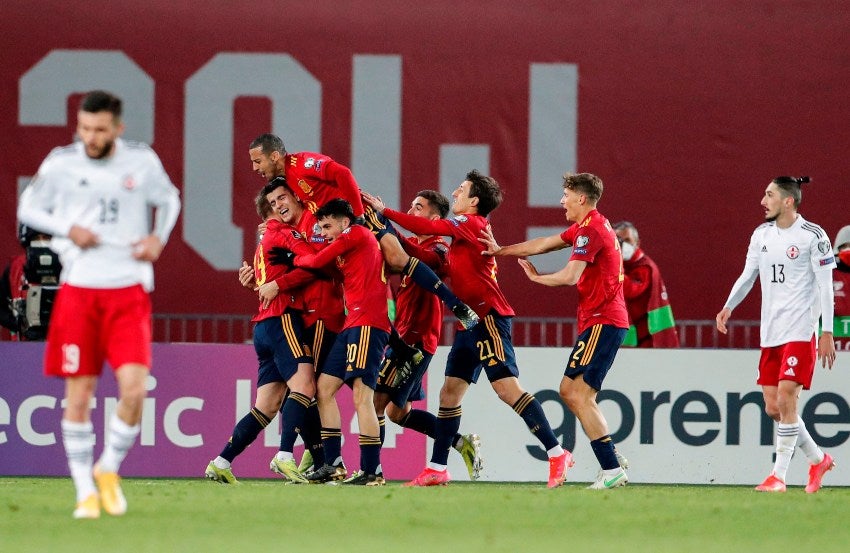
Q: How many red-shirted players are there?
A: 7